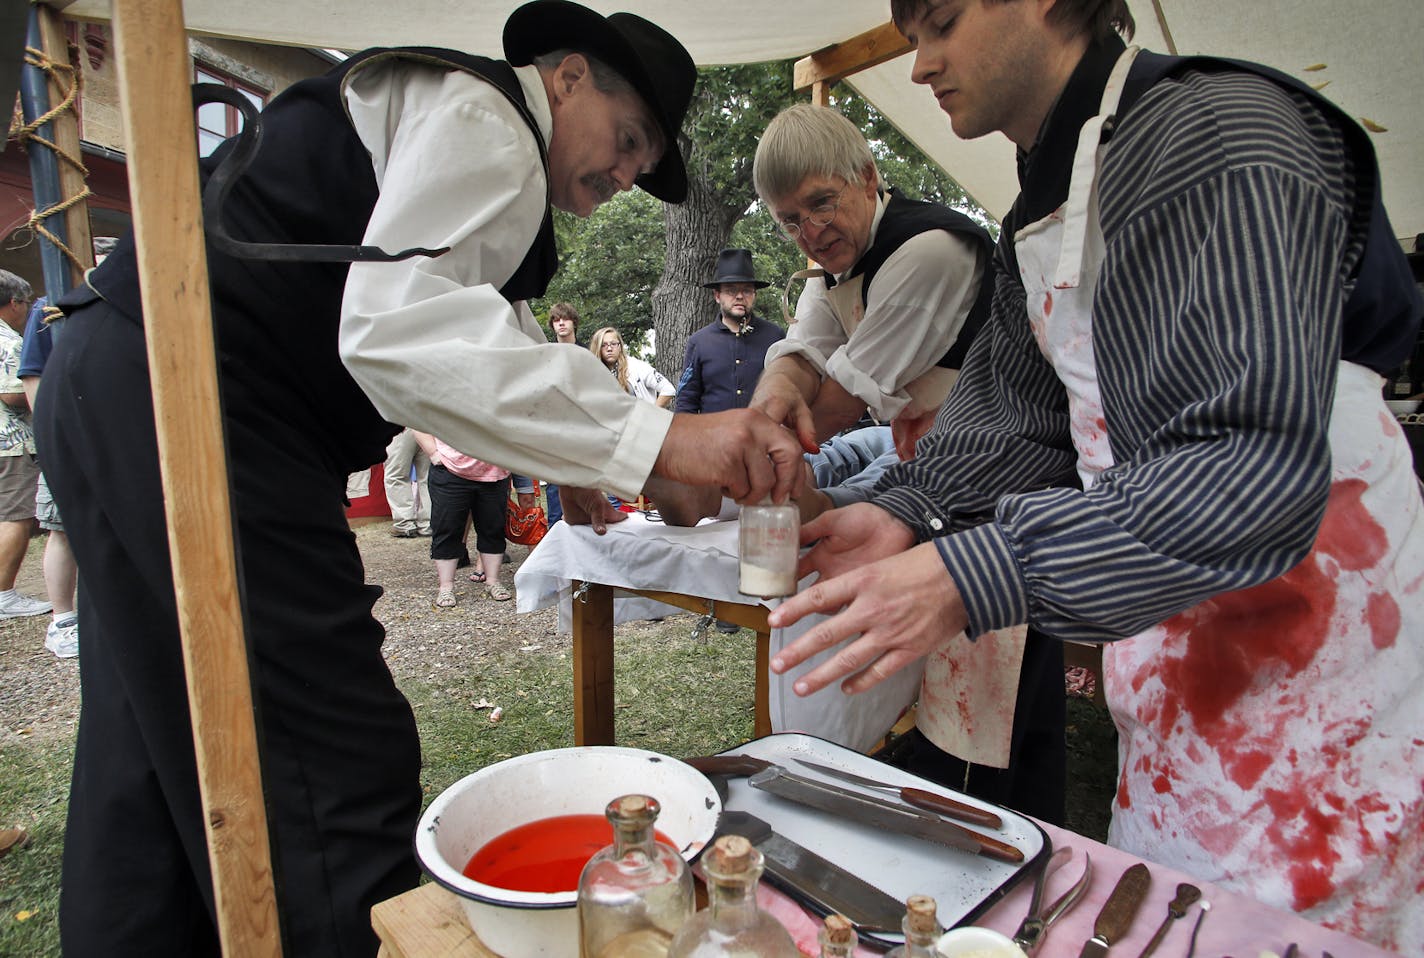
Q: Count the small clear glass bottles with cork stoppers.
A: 4